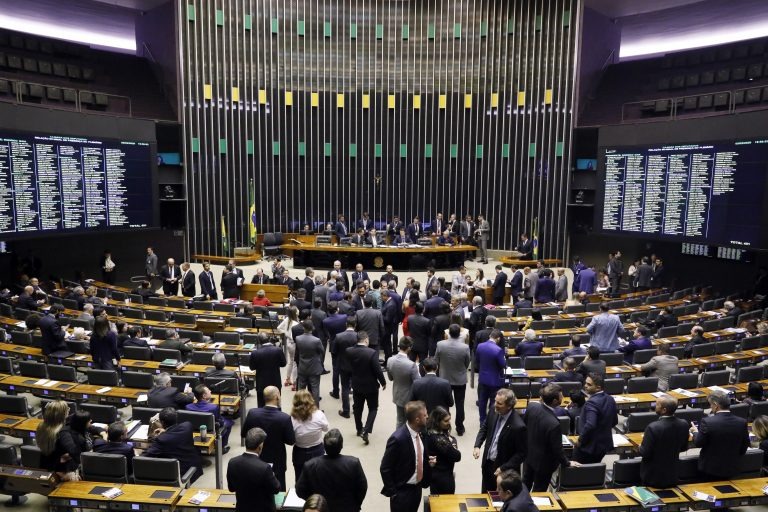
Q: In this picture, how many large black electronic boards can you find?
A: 2